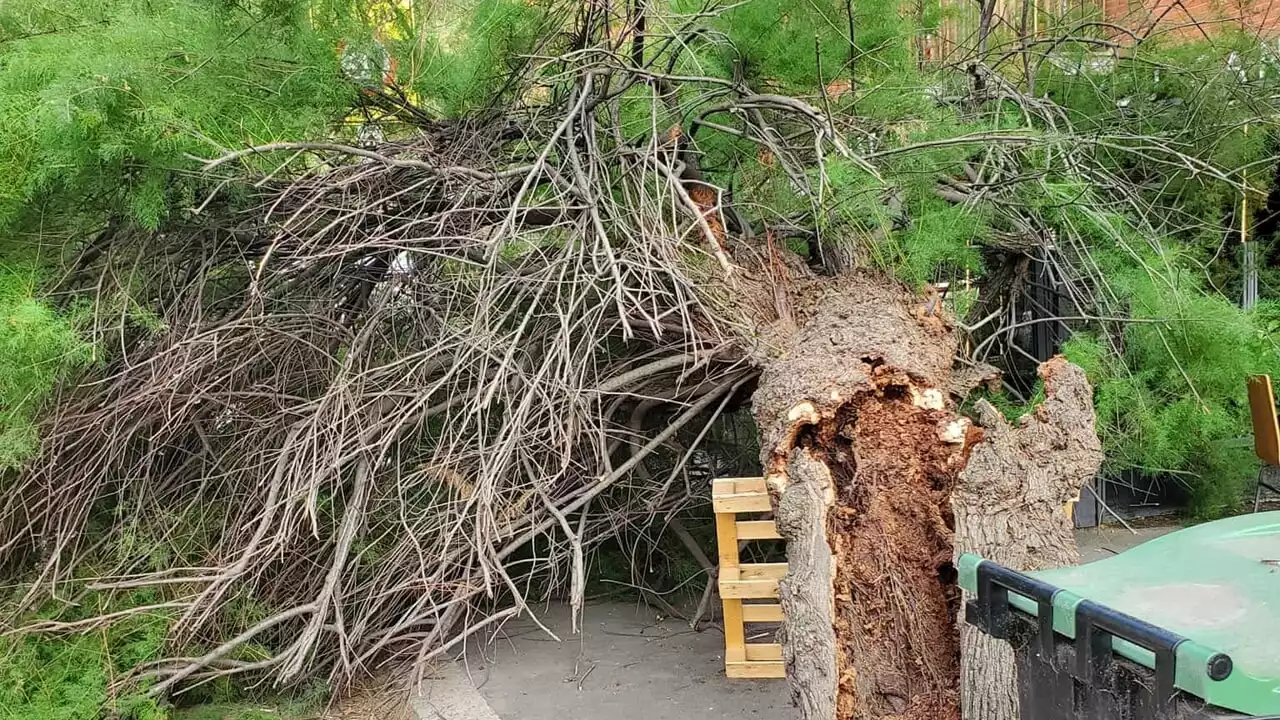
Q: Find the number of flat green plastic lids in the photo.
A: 1